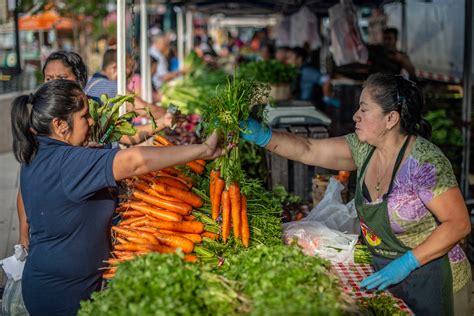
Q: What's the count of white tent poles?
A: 4